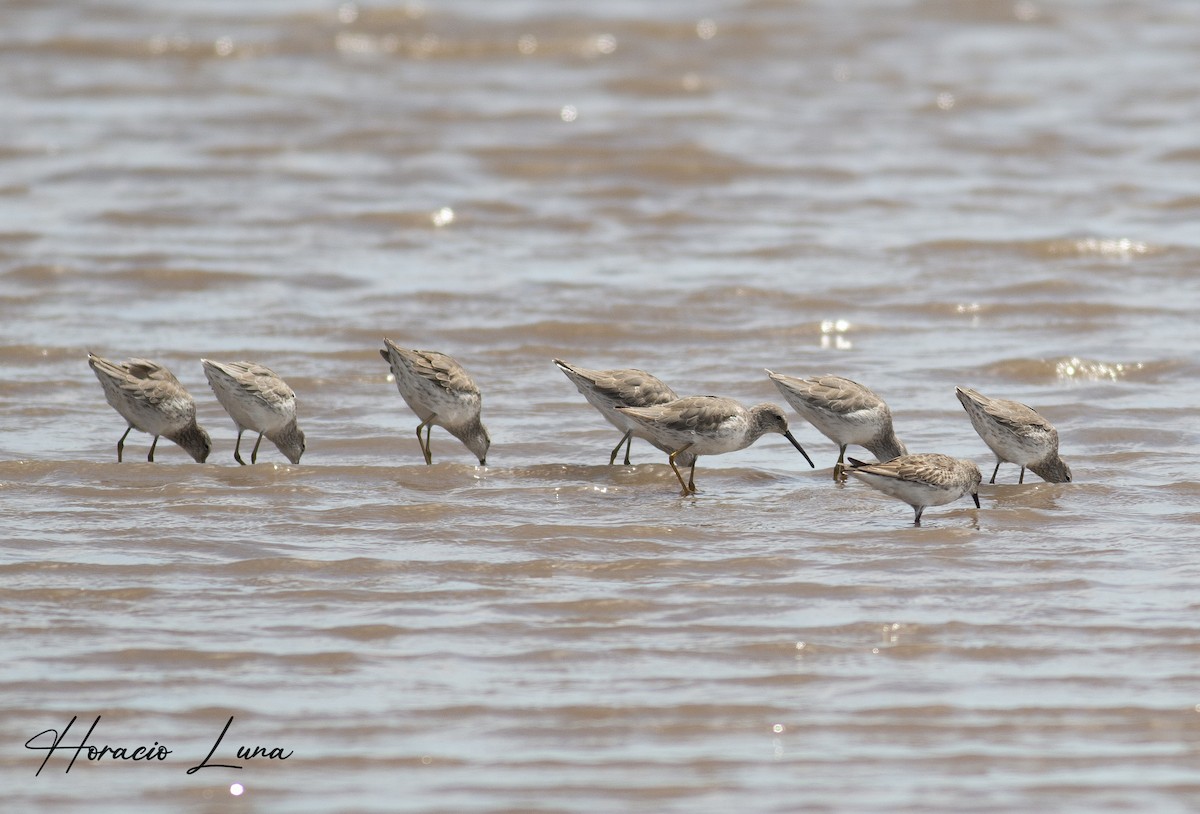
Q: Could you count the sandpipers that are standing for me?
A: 8